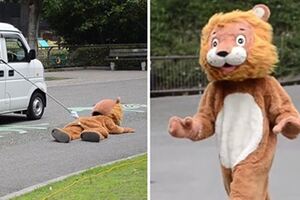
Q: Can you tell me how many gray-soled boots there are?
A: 2